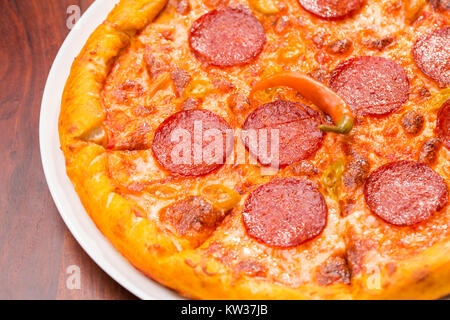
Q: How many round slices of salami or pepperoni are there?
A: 9